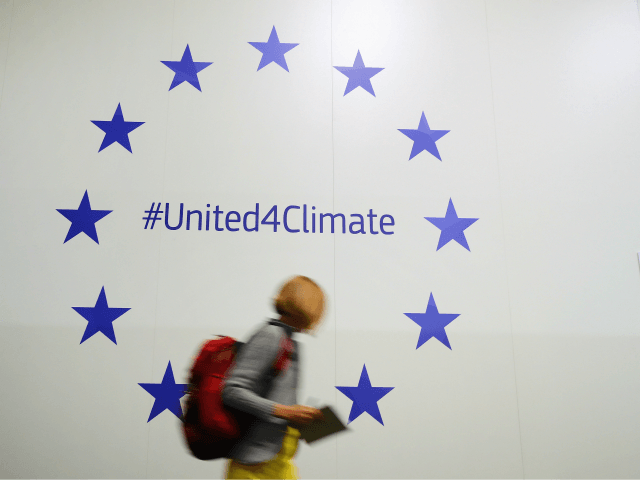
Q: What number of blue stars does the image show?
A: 11